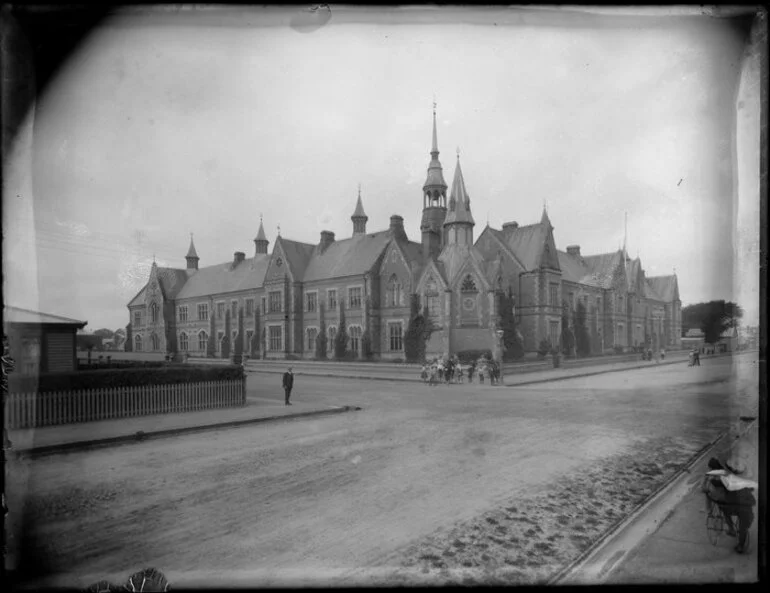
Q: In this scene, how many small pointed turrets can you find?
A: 3